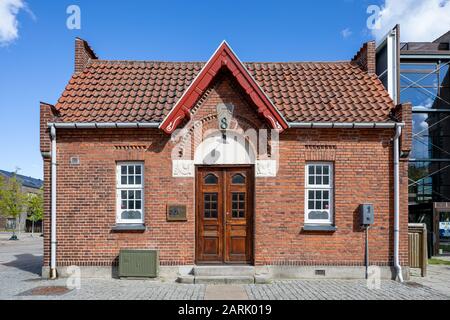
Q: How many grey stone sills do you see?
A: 2